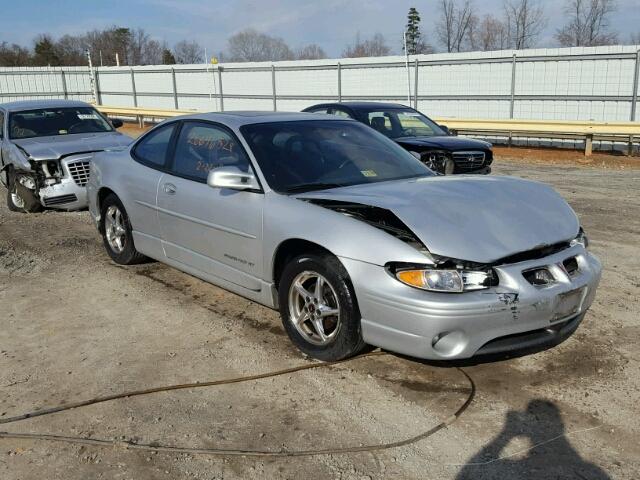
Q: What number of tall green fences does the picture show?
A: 0